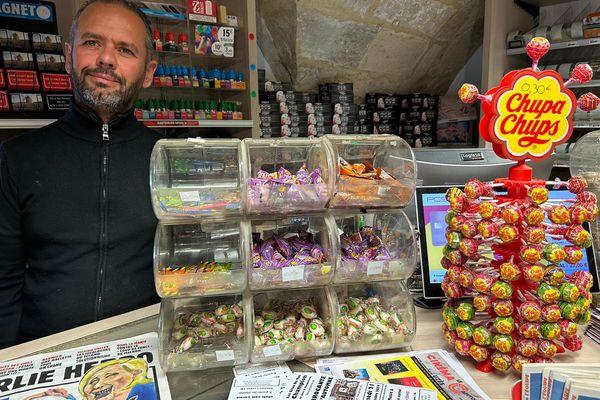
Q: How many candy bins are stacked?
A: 9